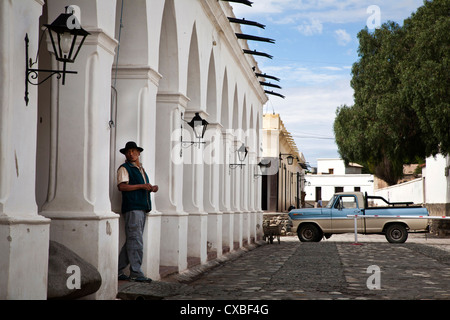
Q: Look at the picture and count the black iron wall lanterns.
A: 5